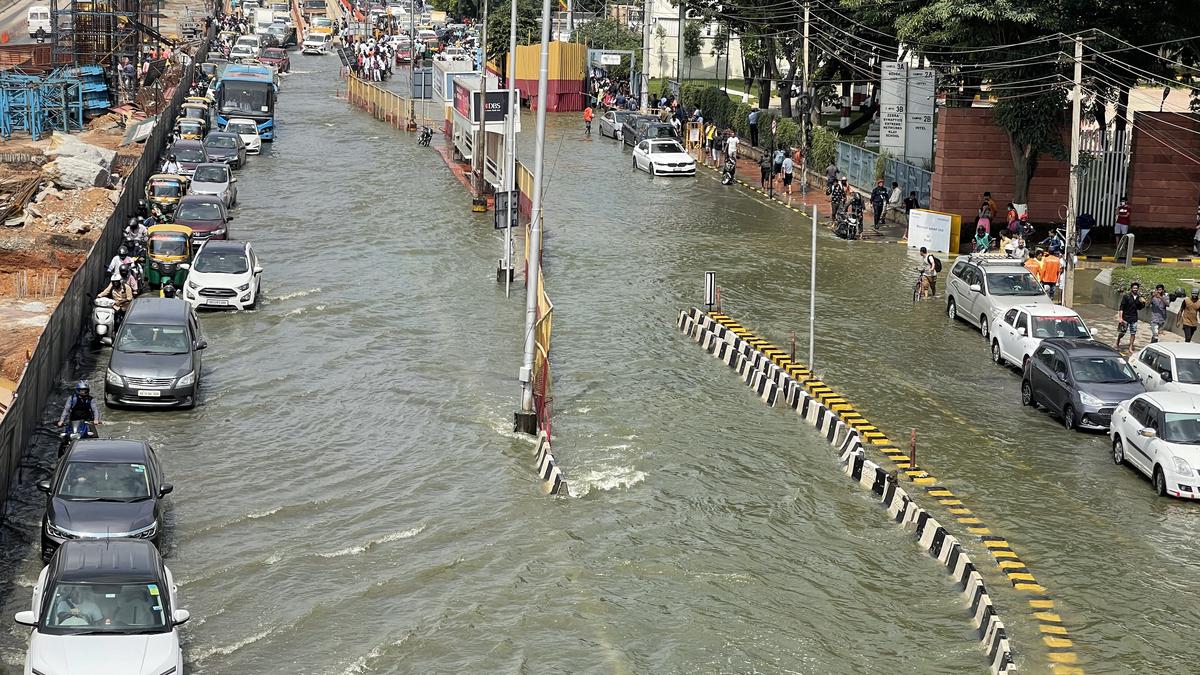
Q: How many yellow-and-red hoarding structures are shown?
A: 1